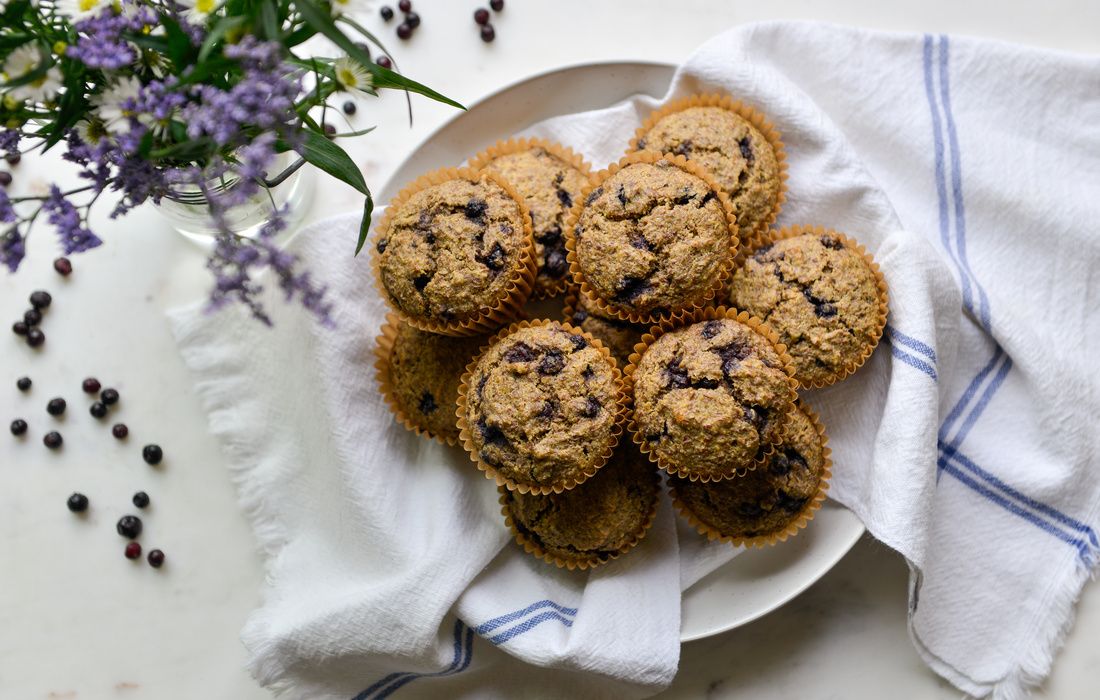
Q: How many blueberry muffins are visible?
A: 11